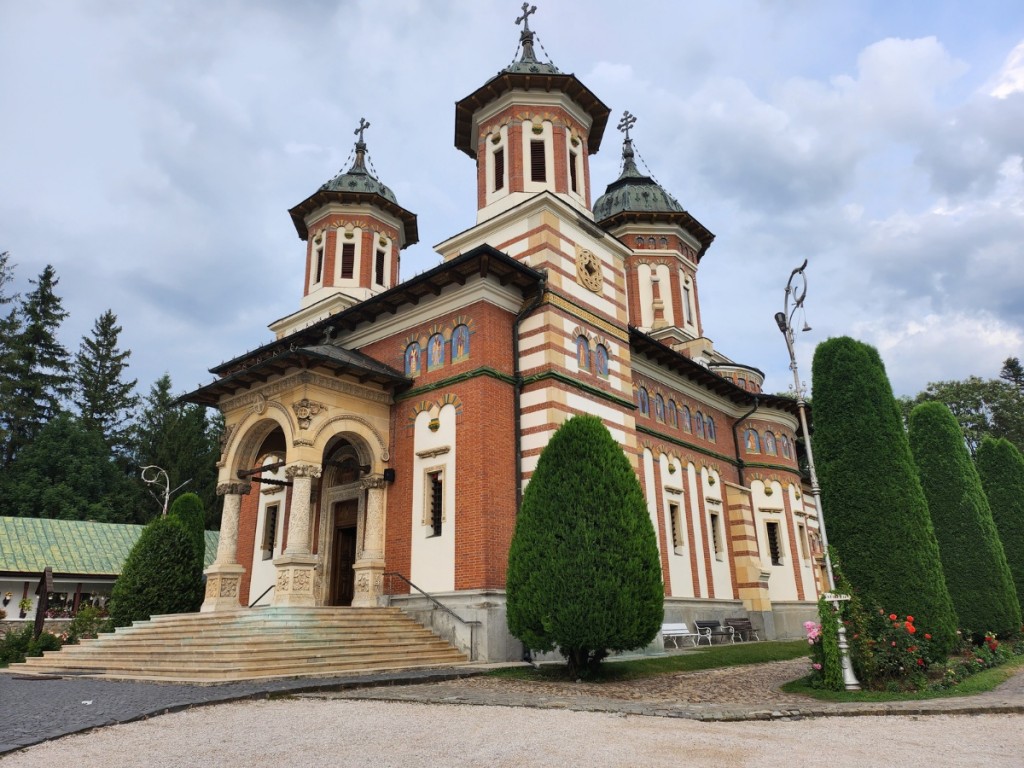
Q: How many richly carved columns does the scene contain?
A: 3